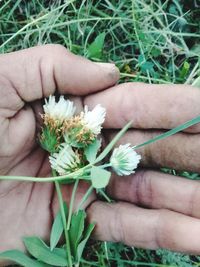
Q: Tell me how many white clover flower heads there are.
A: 4